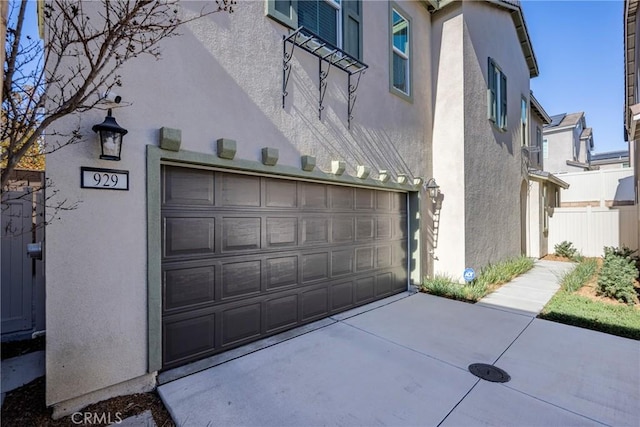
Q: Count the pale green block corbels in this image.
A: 9